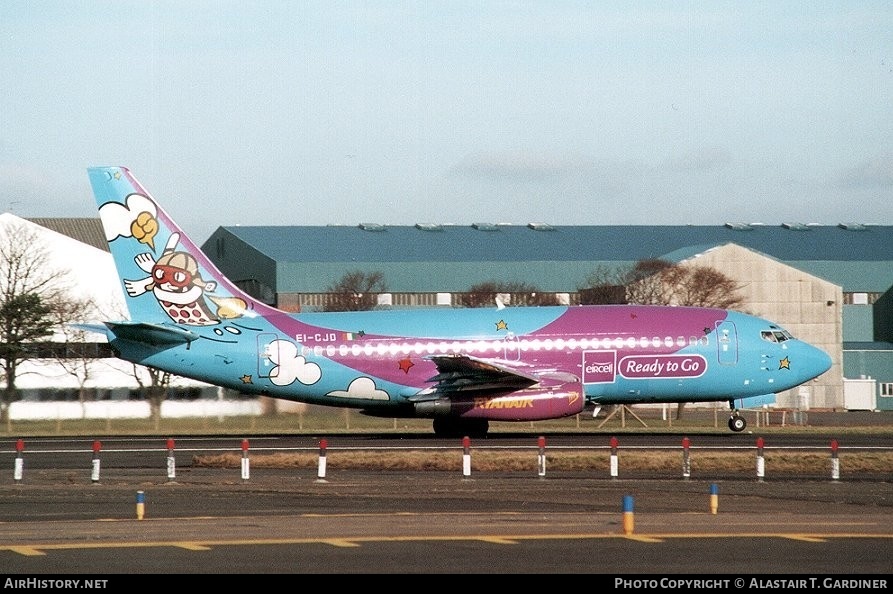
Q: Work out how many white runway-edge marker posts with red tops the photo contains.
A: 11